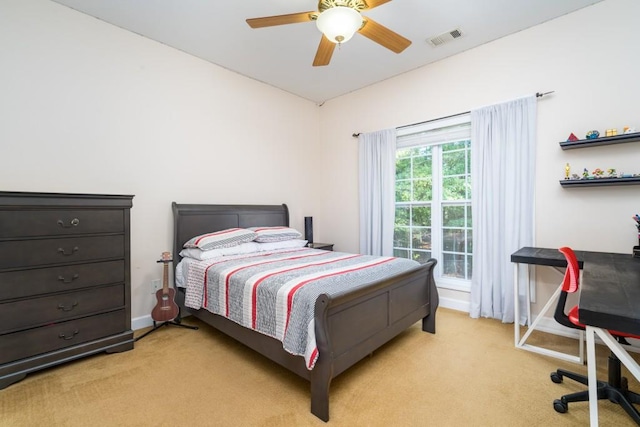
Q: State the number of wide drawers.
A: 5